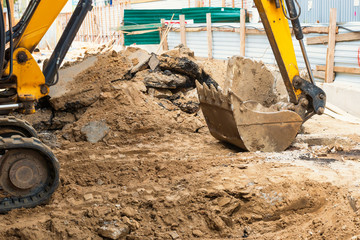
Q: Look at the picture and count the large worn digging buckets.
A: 1